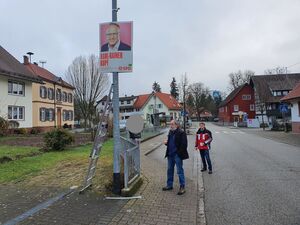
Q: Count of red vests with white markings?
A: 1